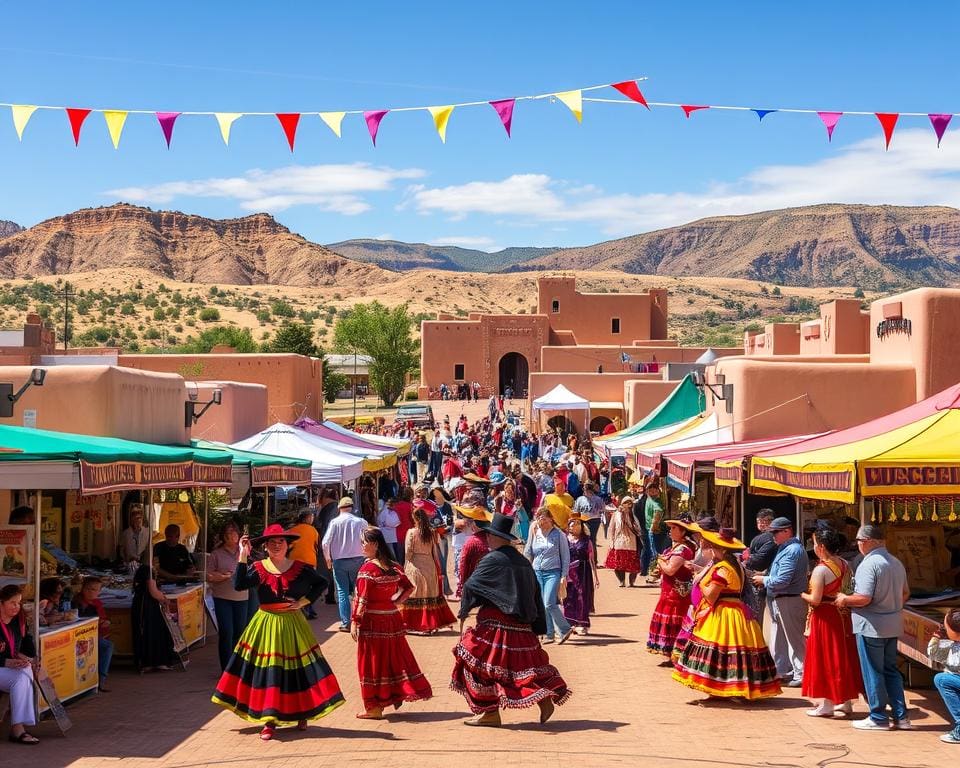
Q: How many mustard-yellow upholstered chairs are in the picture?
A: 0